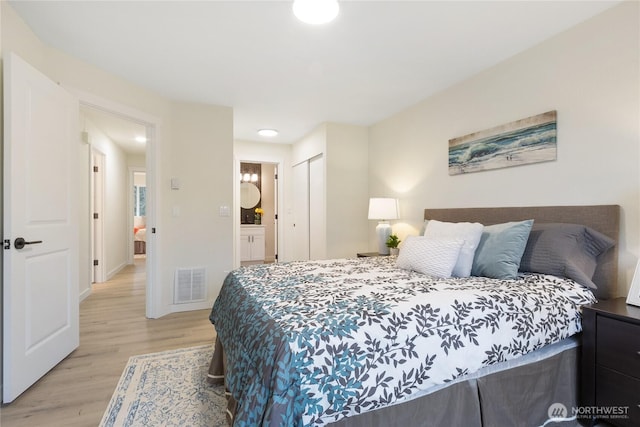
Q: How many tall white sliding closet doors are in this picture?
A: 2